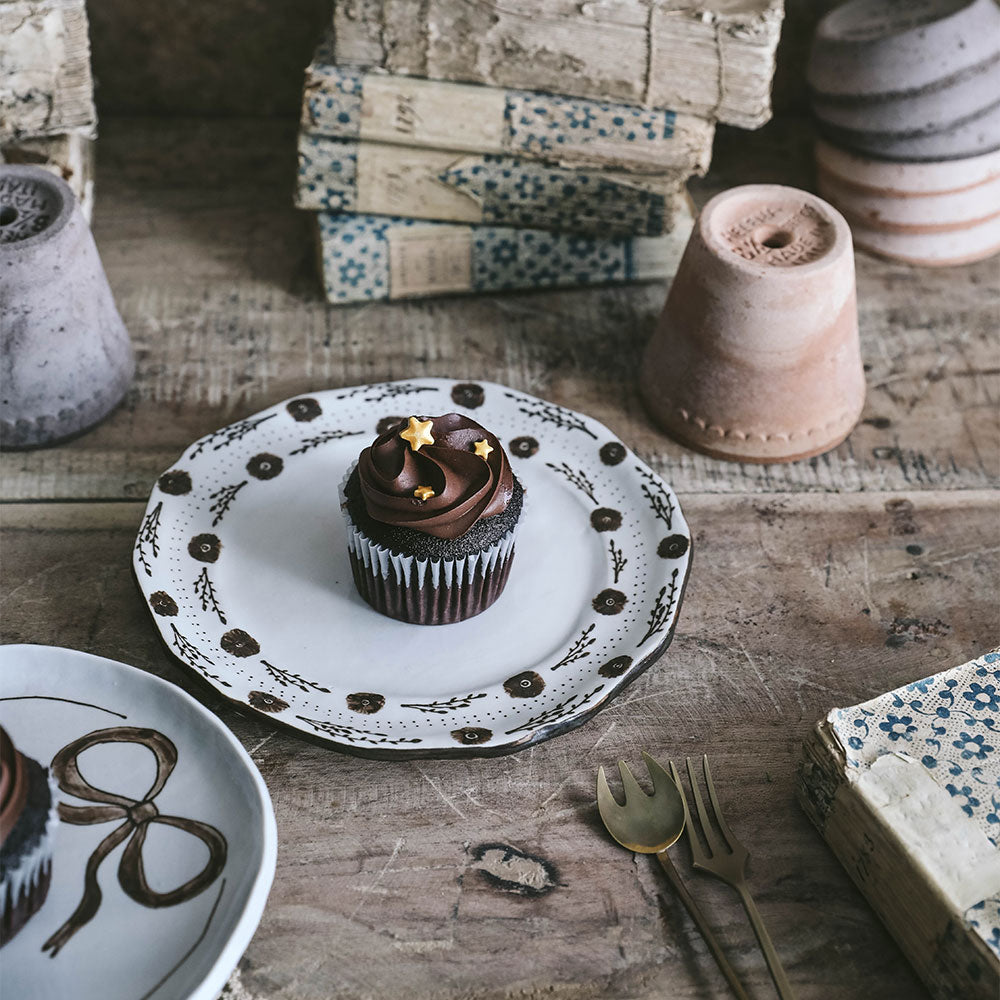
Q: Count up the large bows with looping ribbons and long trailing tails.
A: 1